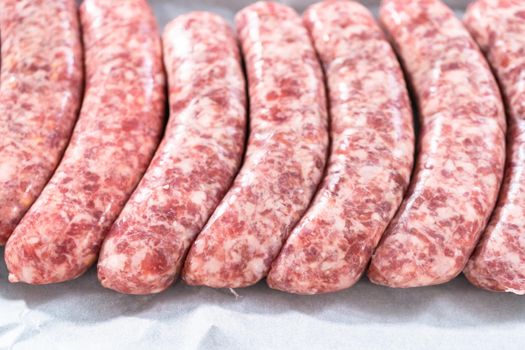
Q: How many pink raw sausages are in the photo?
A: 7